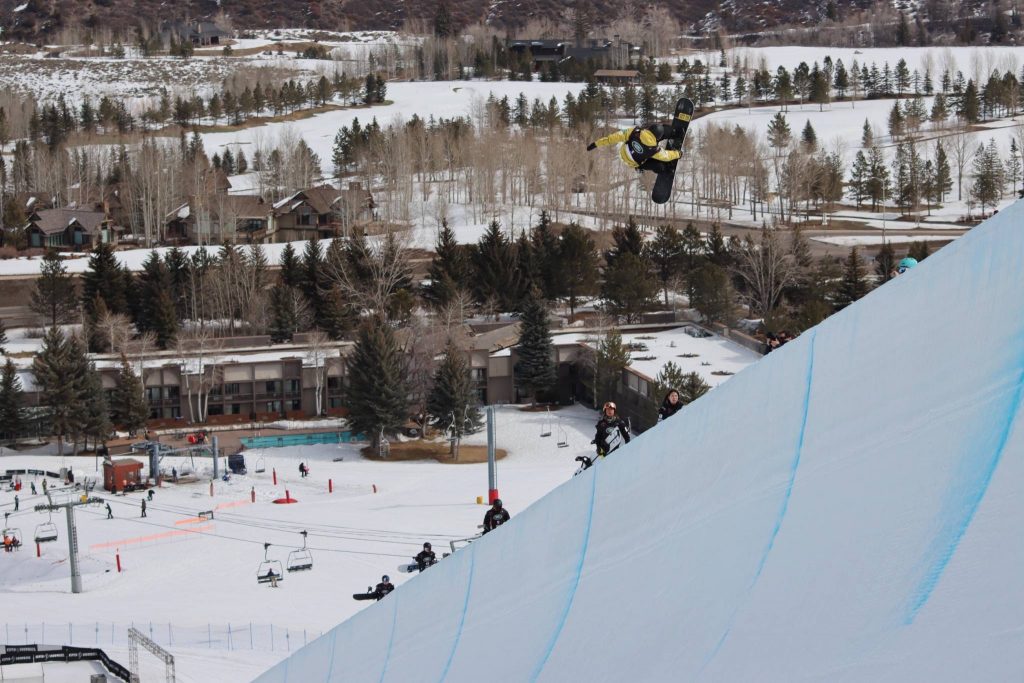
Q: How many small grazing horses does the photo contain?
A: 0